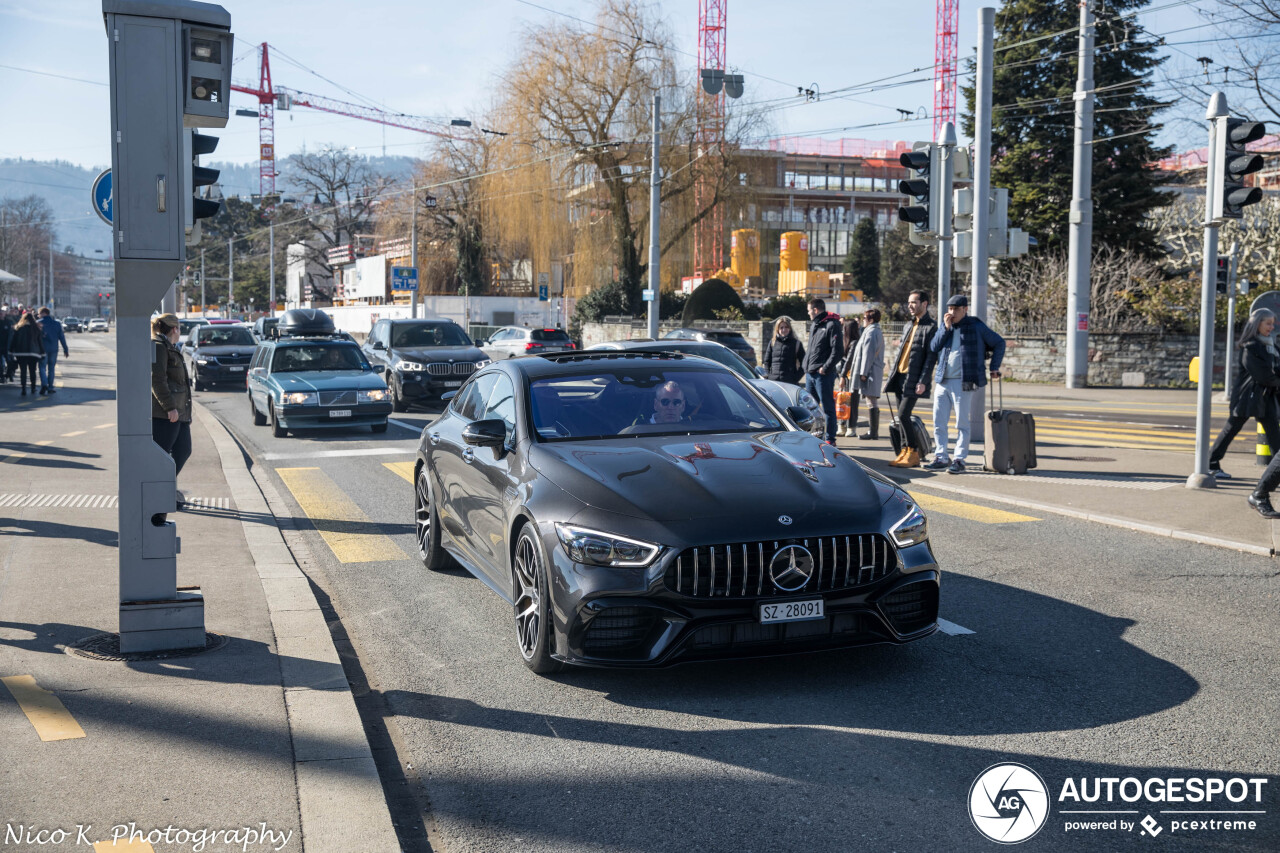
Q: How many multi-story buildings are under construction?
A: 1